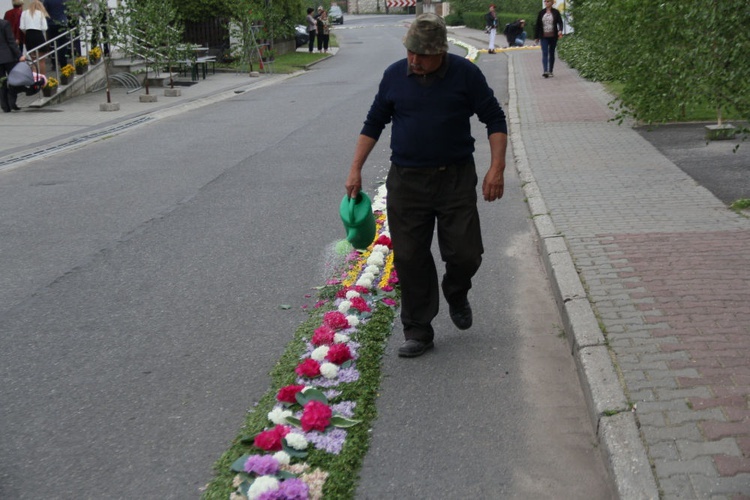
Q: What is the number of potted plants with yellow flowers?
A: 4